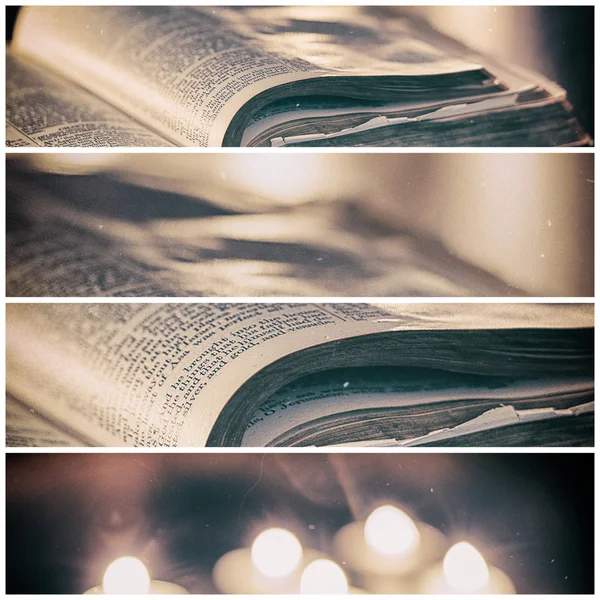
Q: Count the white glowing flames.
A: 5